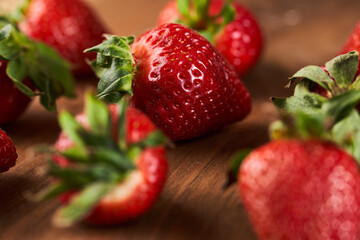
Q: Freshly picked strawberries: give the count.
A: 9